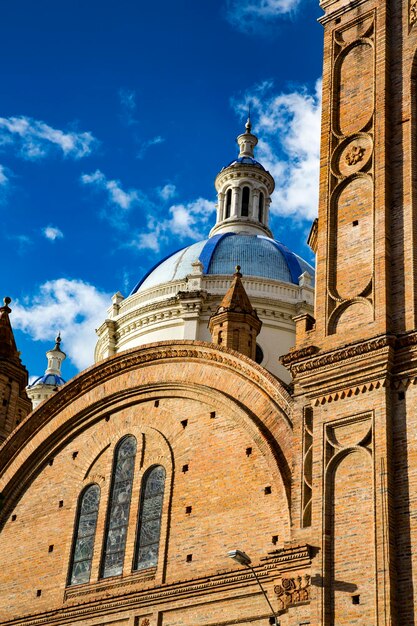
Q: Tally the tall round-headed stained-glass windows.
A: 3